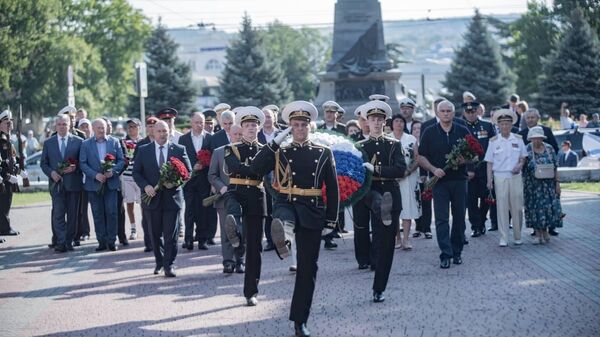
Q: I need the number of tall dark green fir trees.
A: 4